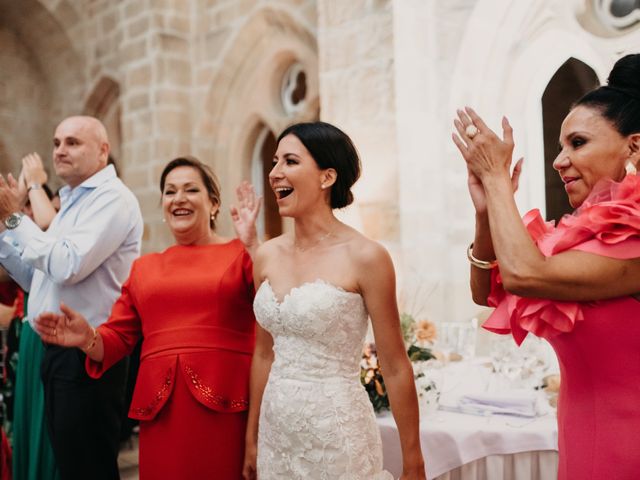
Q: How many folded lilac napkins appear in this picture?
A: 1